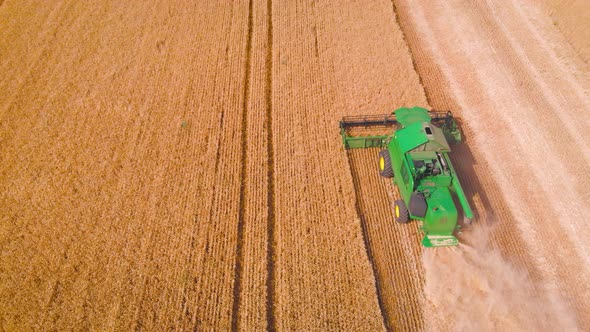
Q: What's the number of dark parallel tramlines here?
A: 2